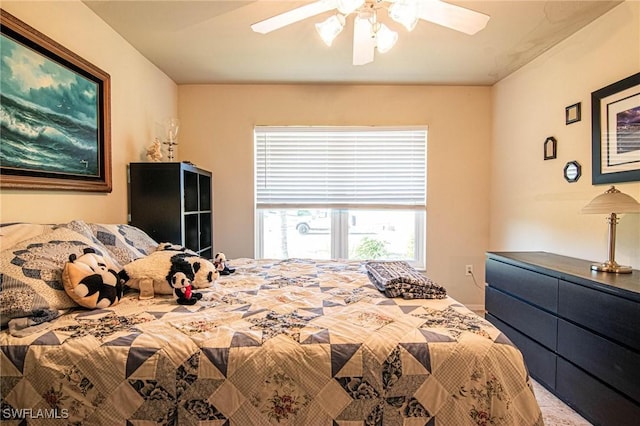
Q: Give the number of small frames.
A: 3